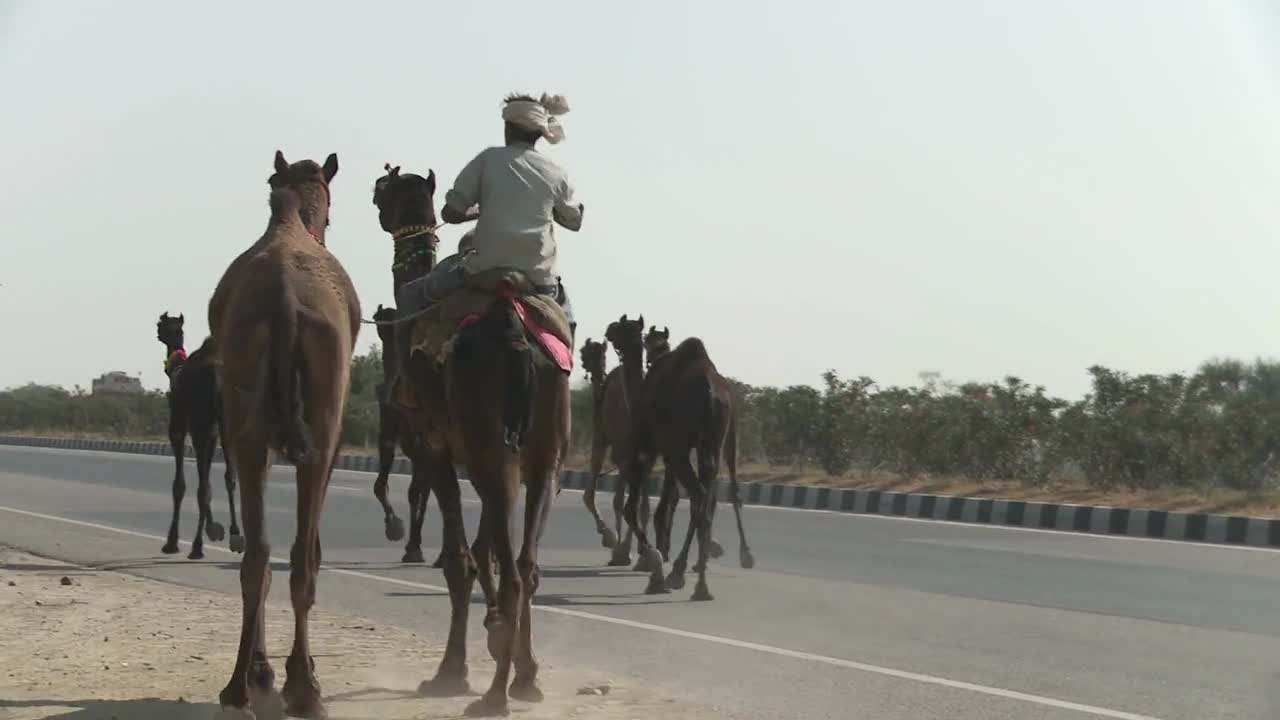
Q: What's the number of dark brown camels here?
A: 6